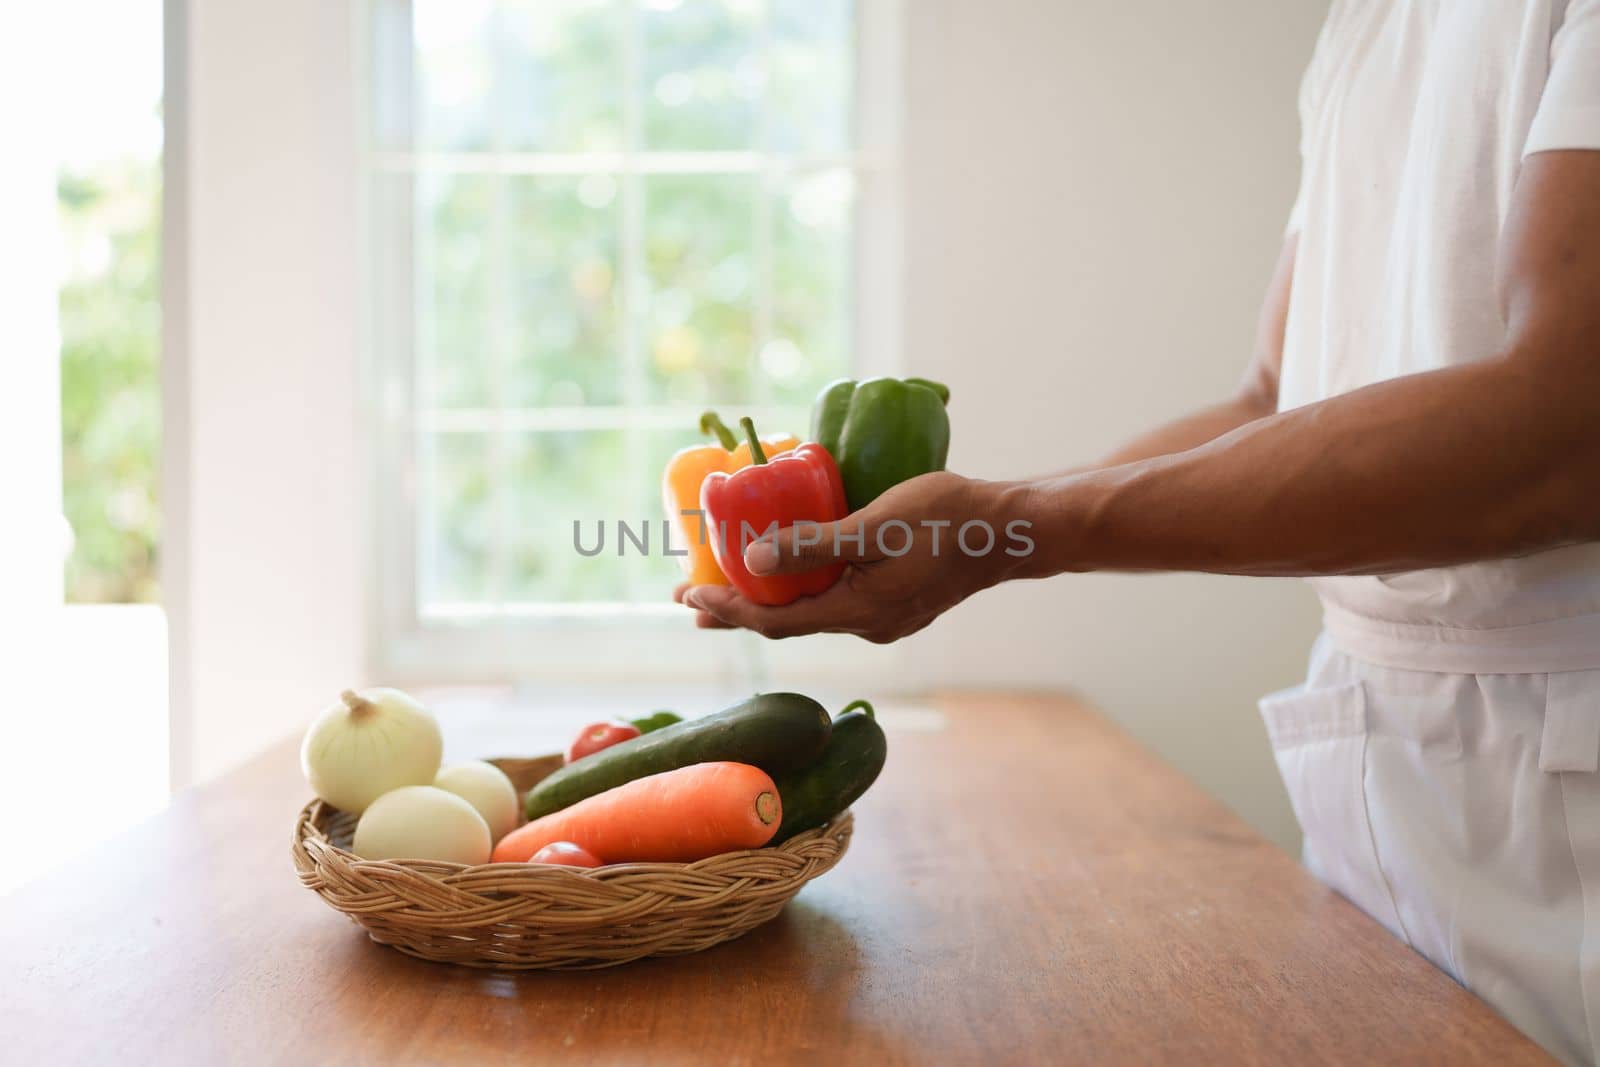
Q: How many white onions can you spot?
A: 3